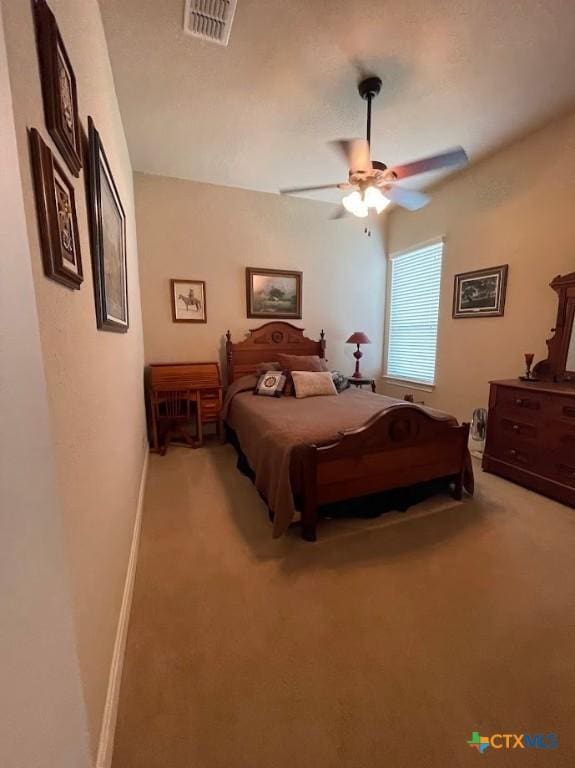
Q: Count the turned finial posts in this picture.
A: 2